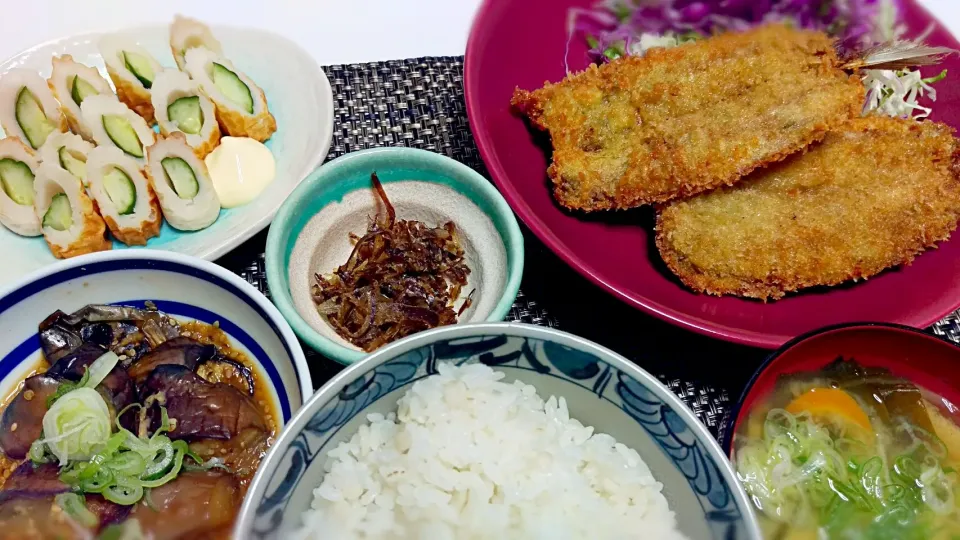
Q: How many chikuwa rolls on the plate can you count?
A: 12